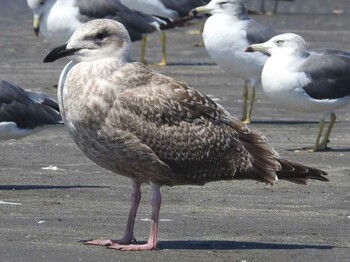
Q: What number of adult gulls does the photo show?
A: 5